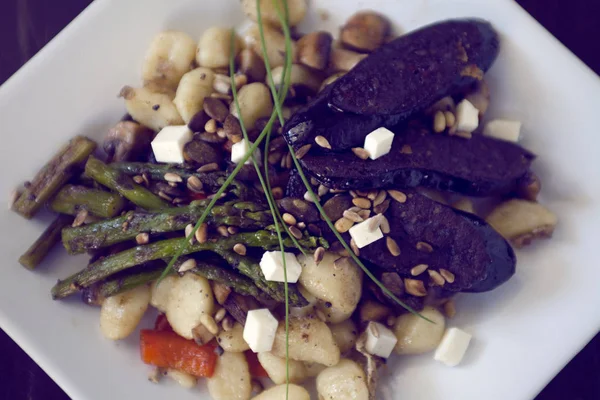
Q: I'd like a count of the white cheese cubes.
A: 10